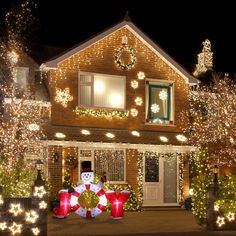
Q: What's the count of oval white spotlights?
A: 6